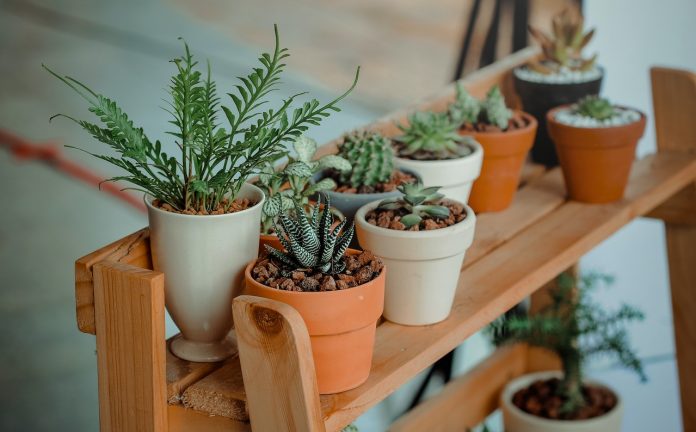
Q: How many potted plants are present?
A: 10